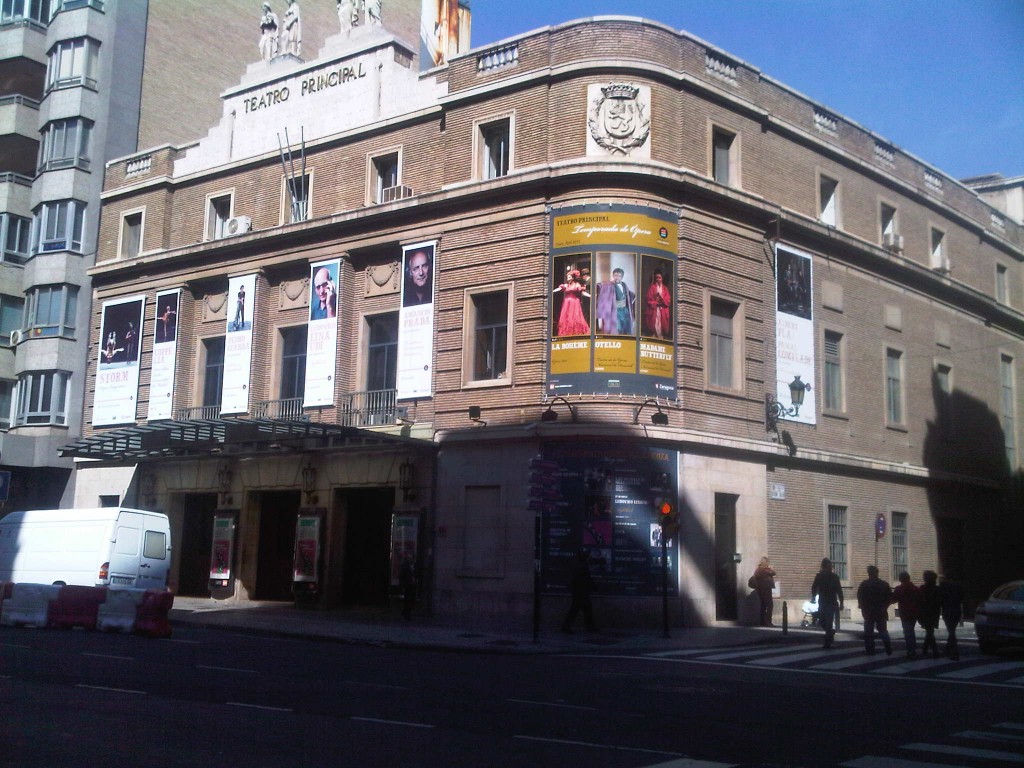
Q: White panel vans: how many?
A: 1